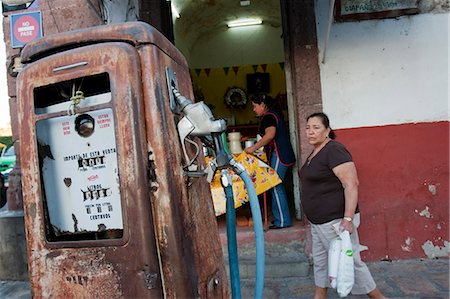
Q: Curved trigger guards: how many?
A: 1